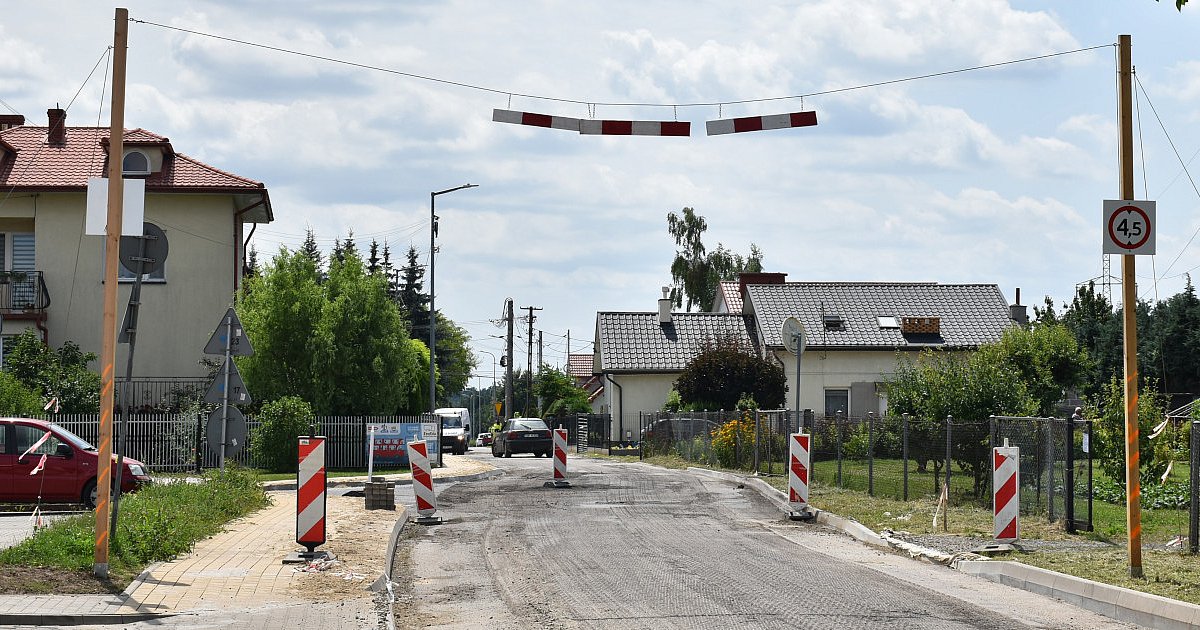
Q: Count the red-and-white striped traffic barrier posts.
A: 5